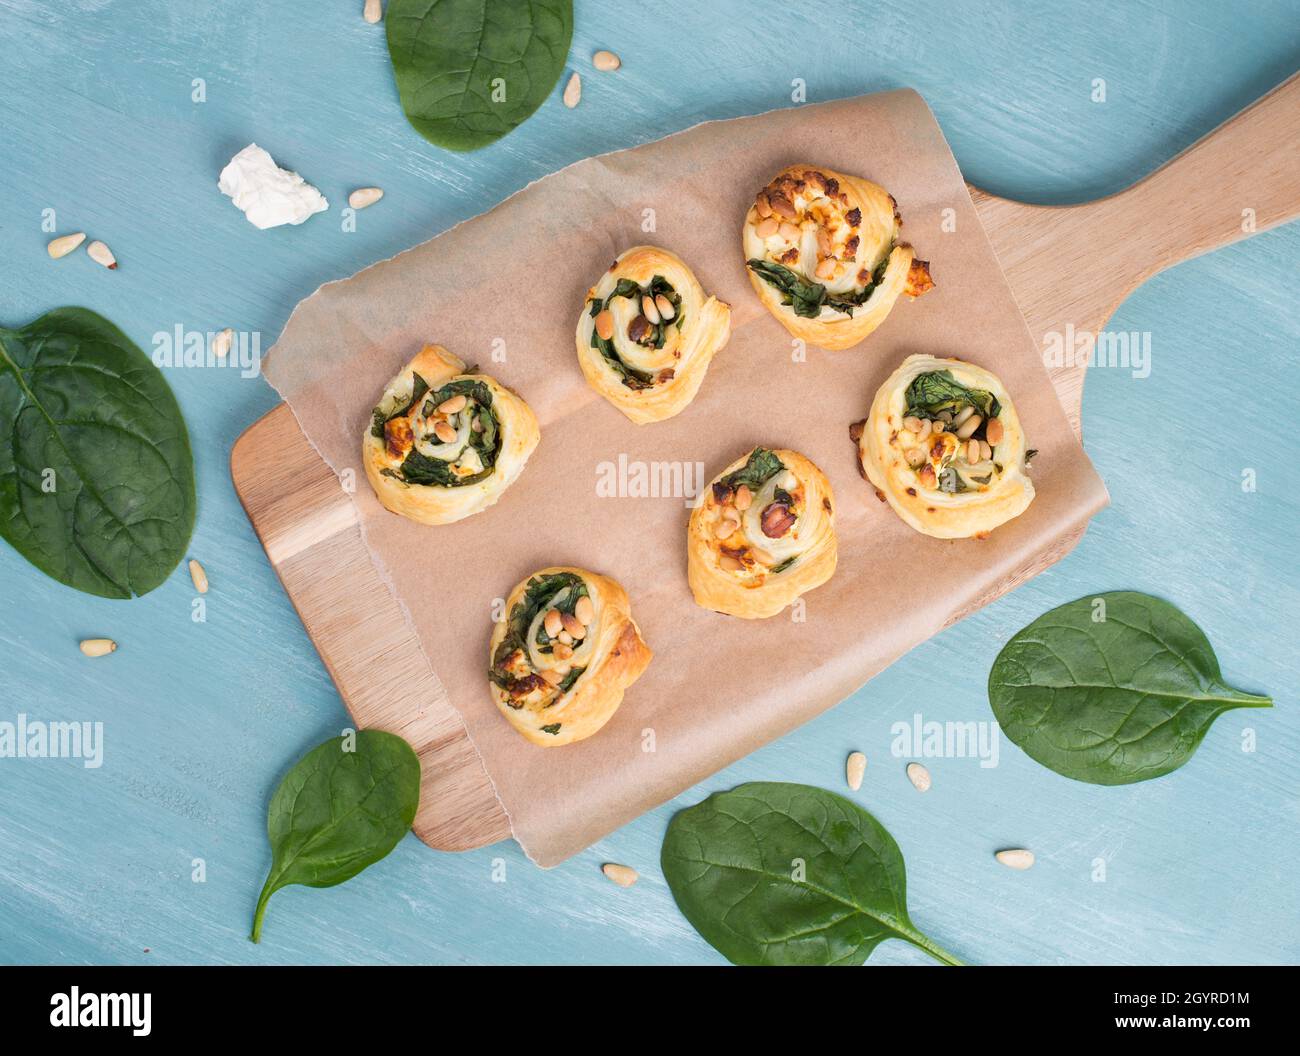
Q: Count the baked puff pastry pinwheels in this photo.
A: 6